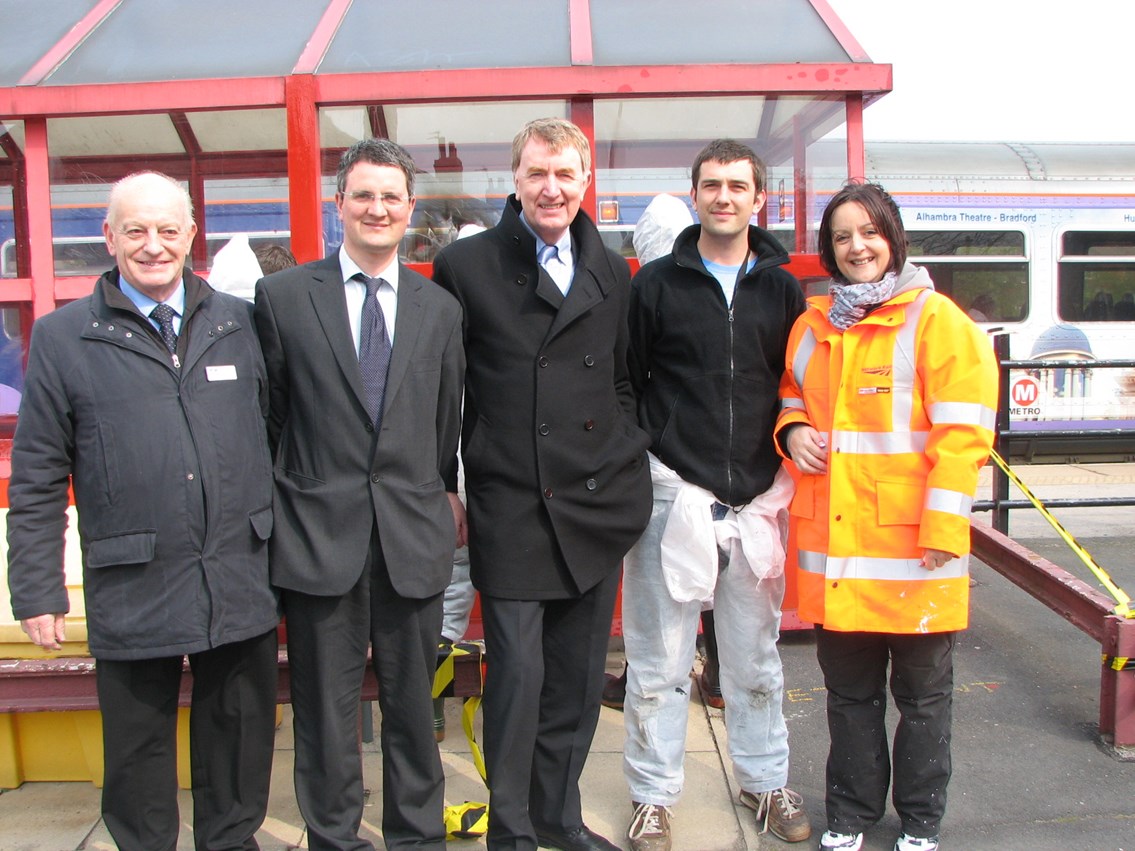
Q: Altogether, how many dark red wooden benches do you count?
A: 2